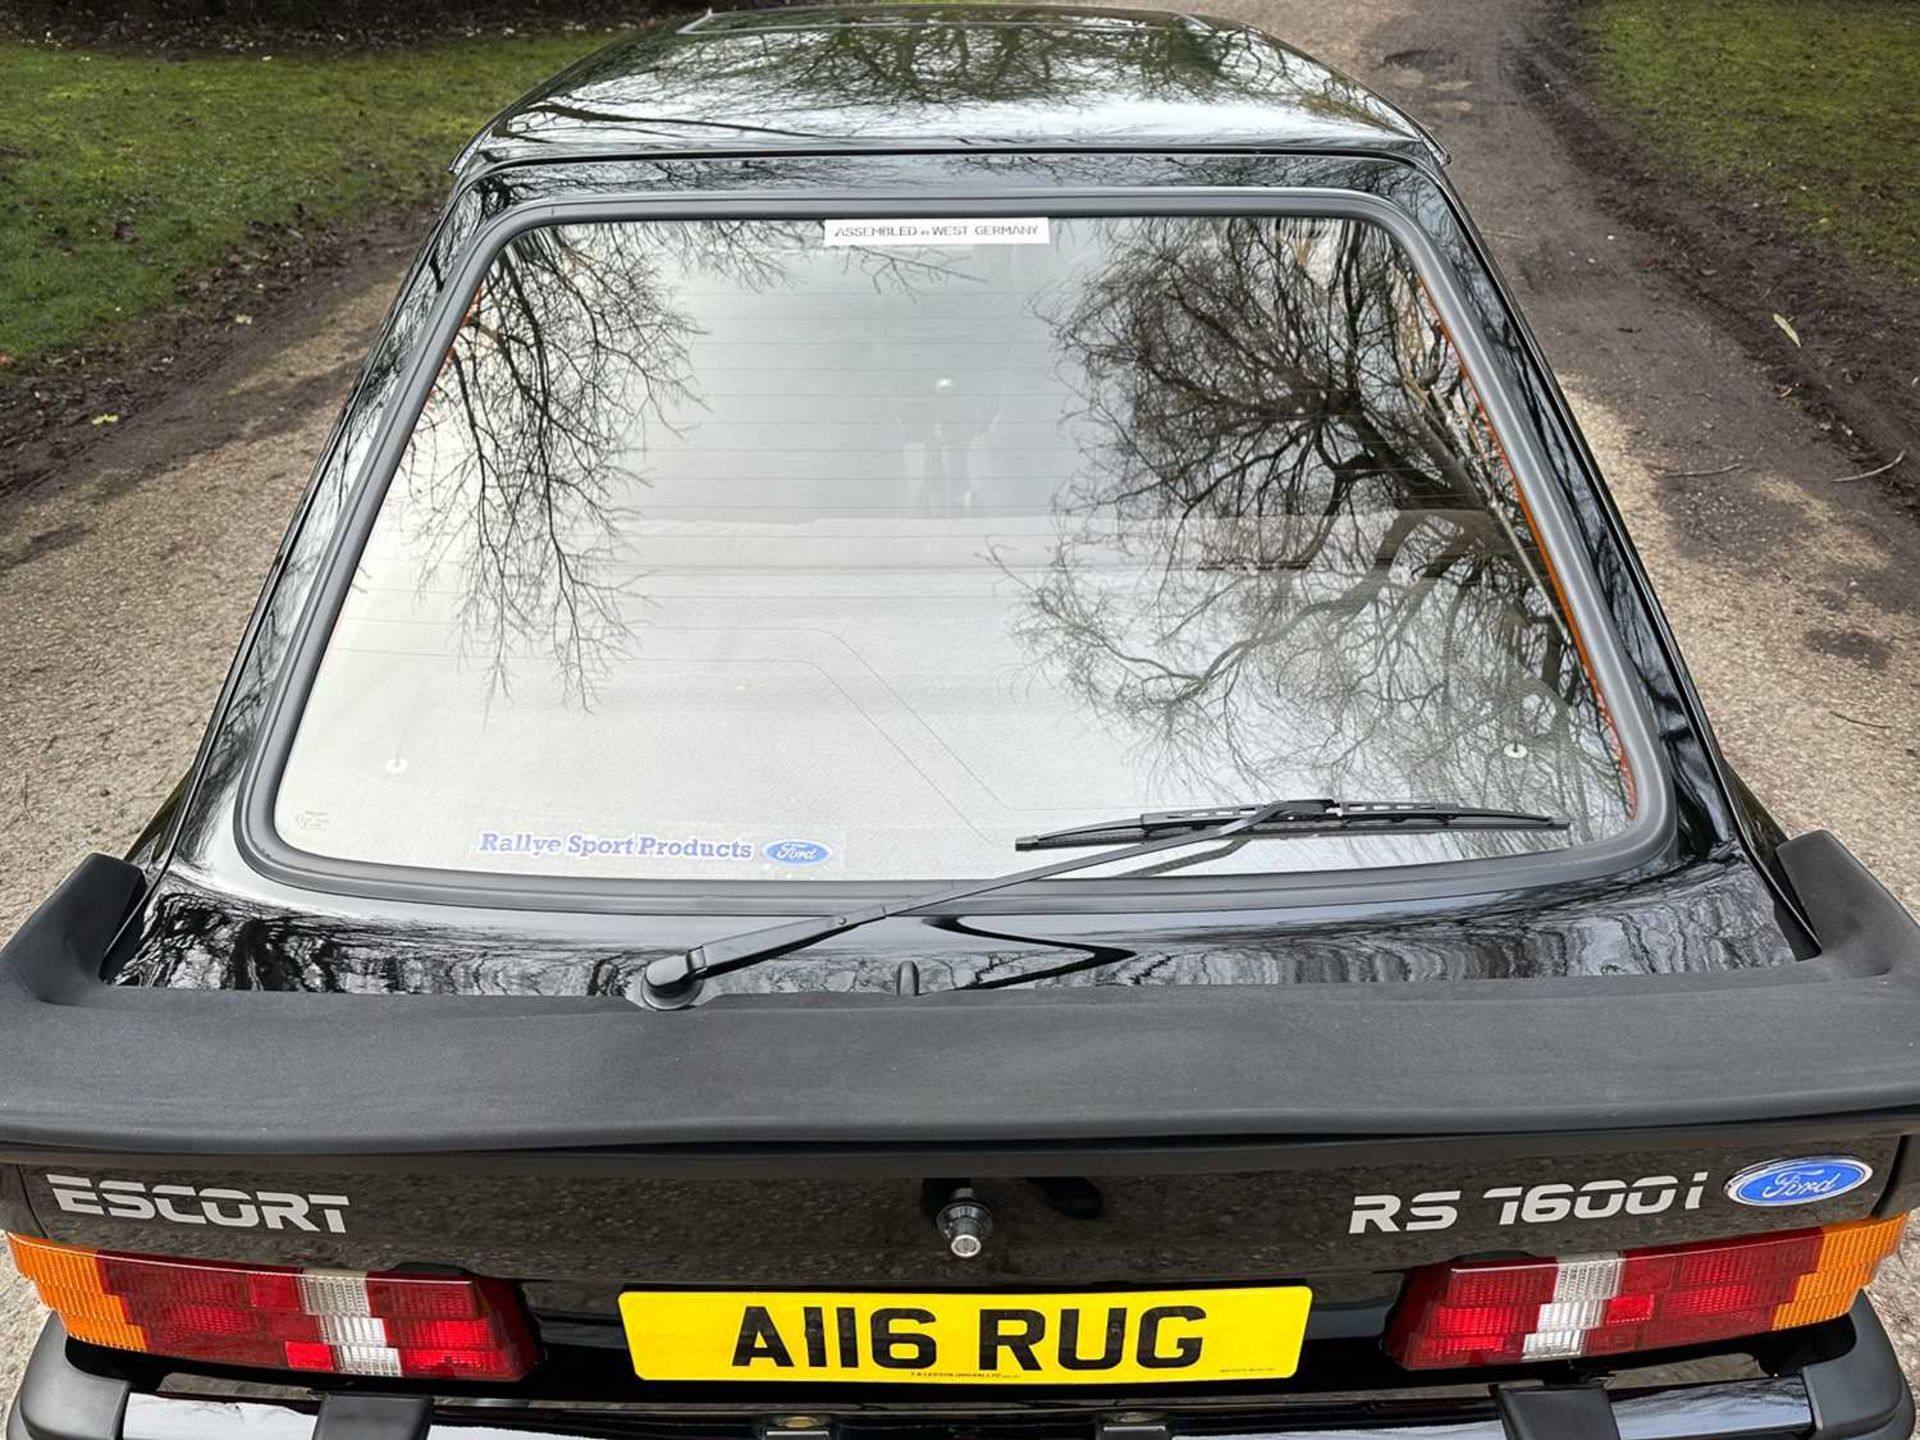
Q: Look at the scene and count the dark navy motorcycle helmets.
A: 0